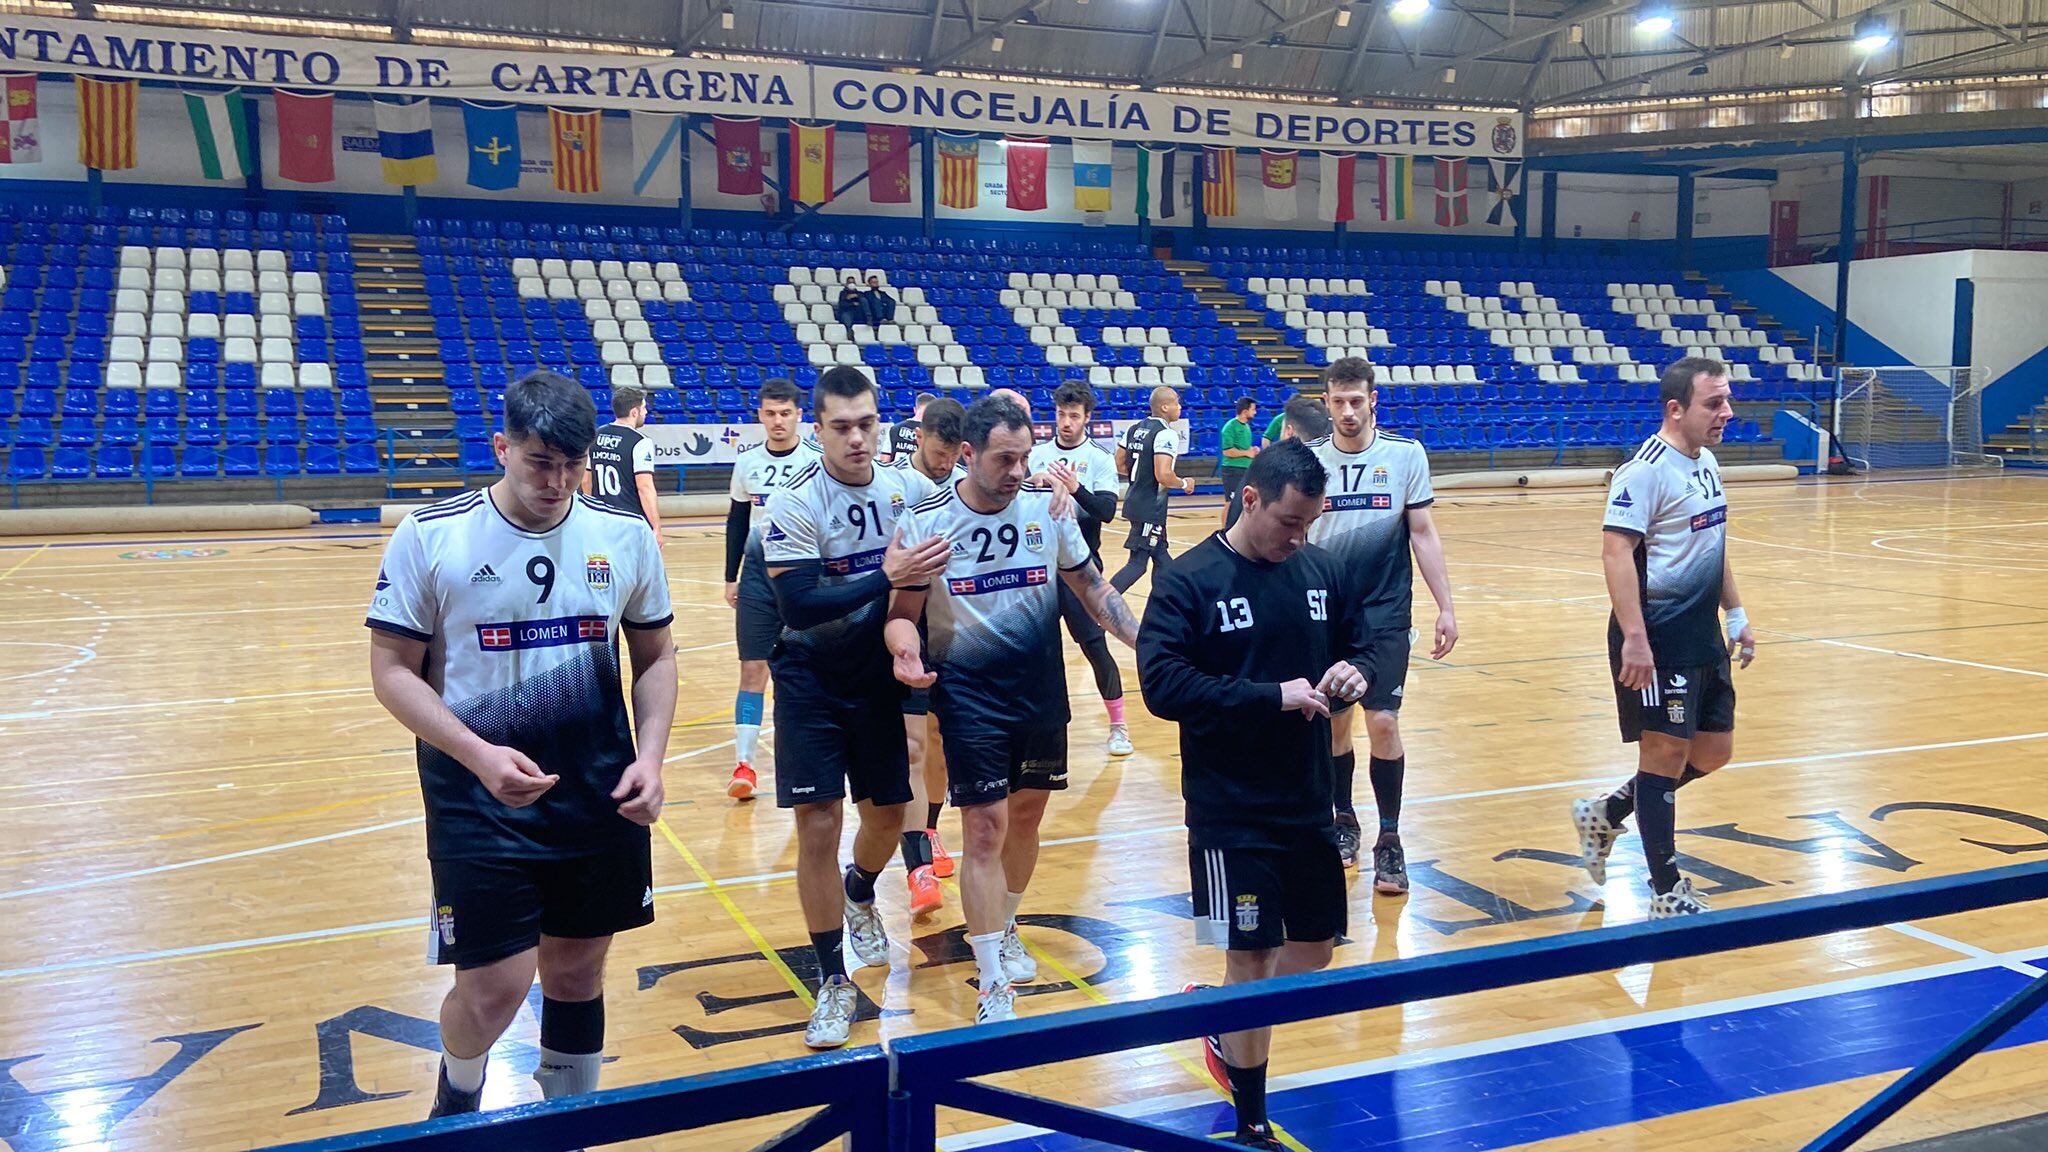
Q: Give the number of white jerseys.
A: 8